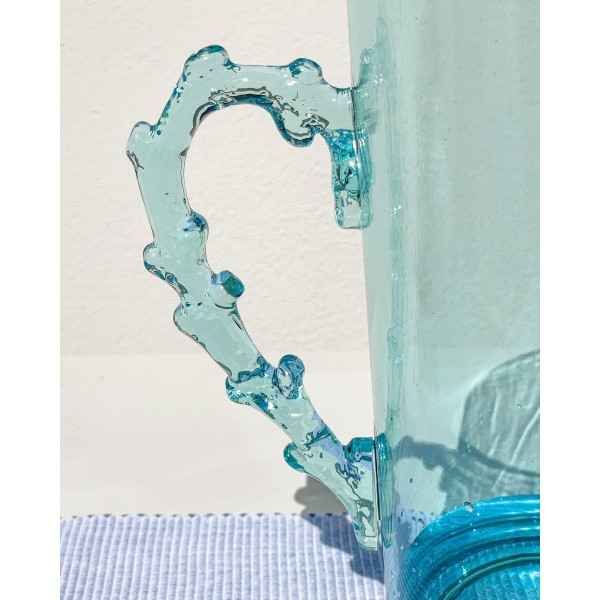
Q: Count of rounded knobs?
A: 11